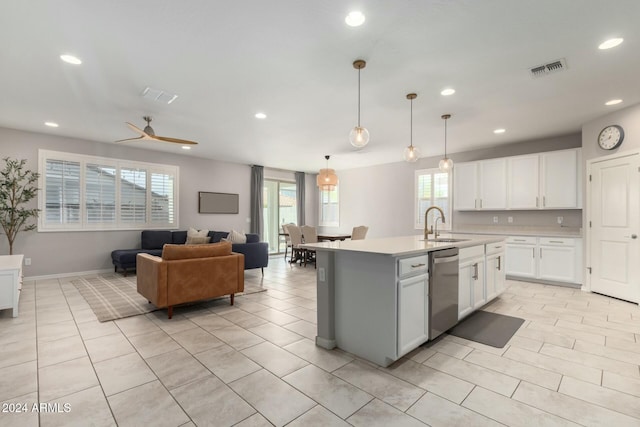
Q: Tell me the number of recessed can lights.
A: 9